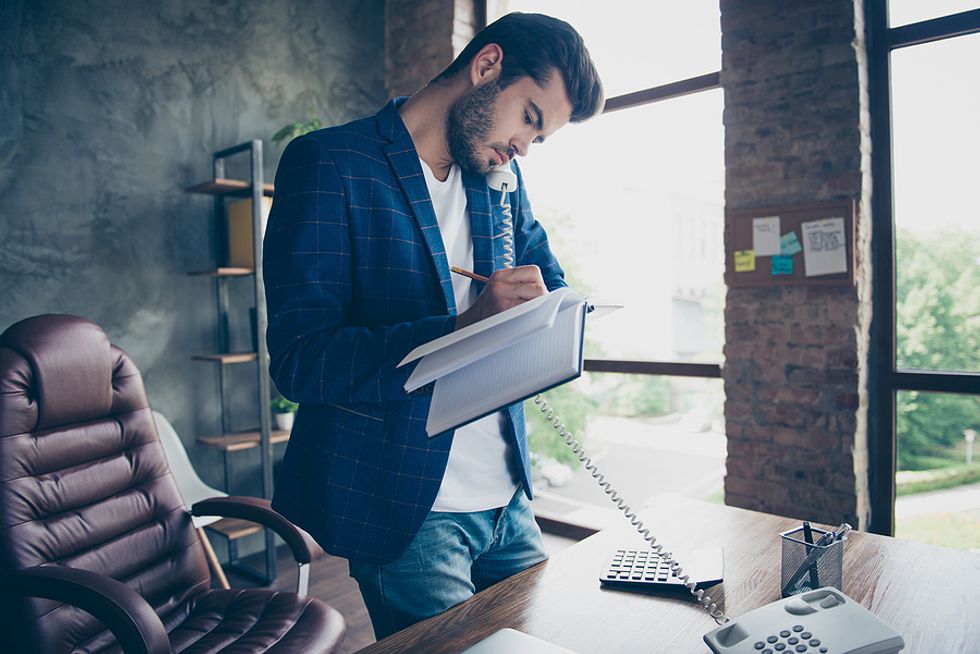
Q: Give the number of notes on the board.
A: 5